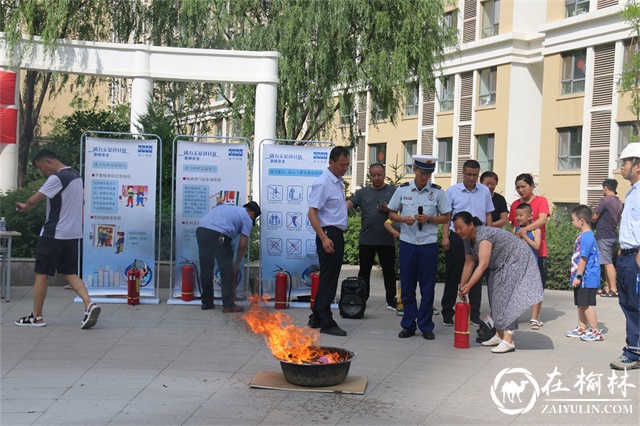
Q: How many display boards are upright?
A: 3